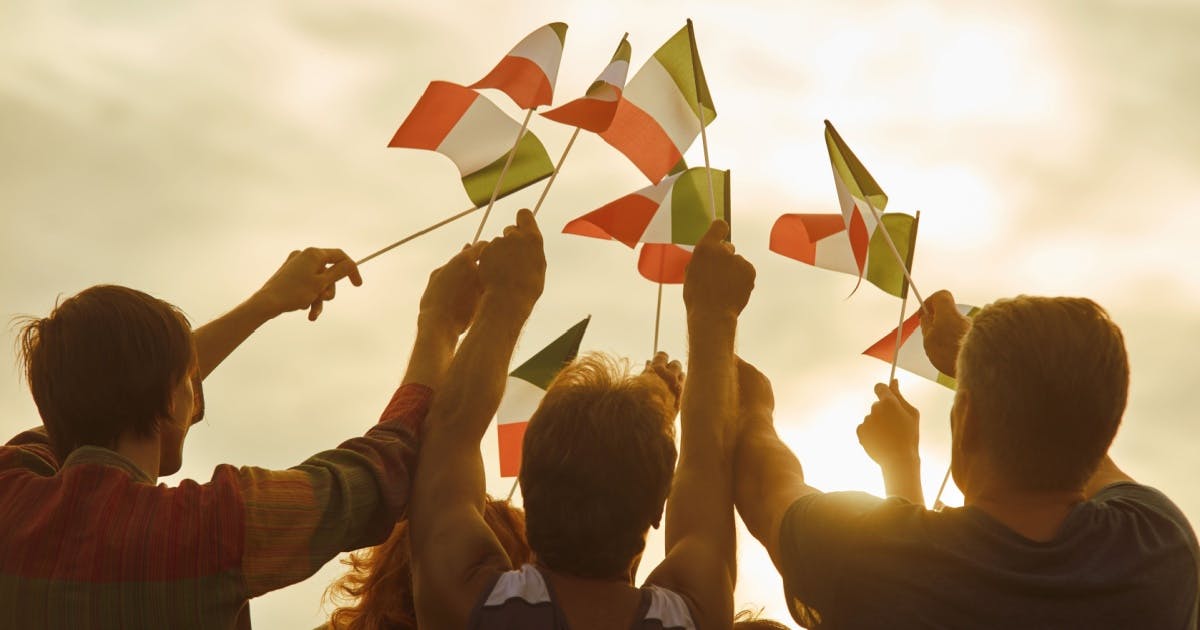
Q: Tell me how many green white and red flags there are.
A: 10